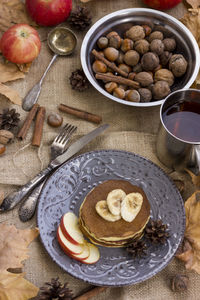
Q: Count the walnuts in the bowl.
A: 13